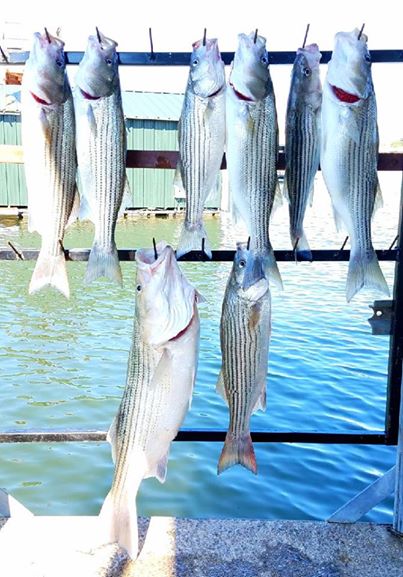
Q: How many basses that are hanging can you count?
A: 8